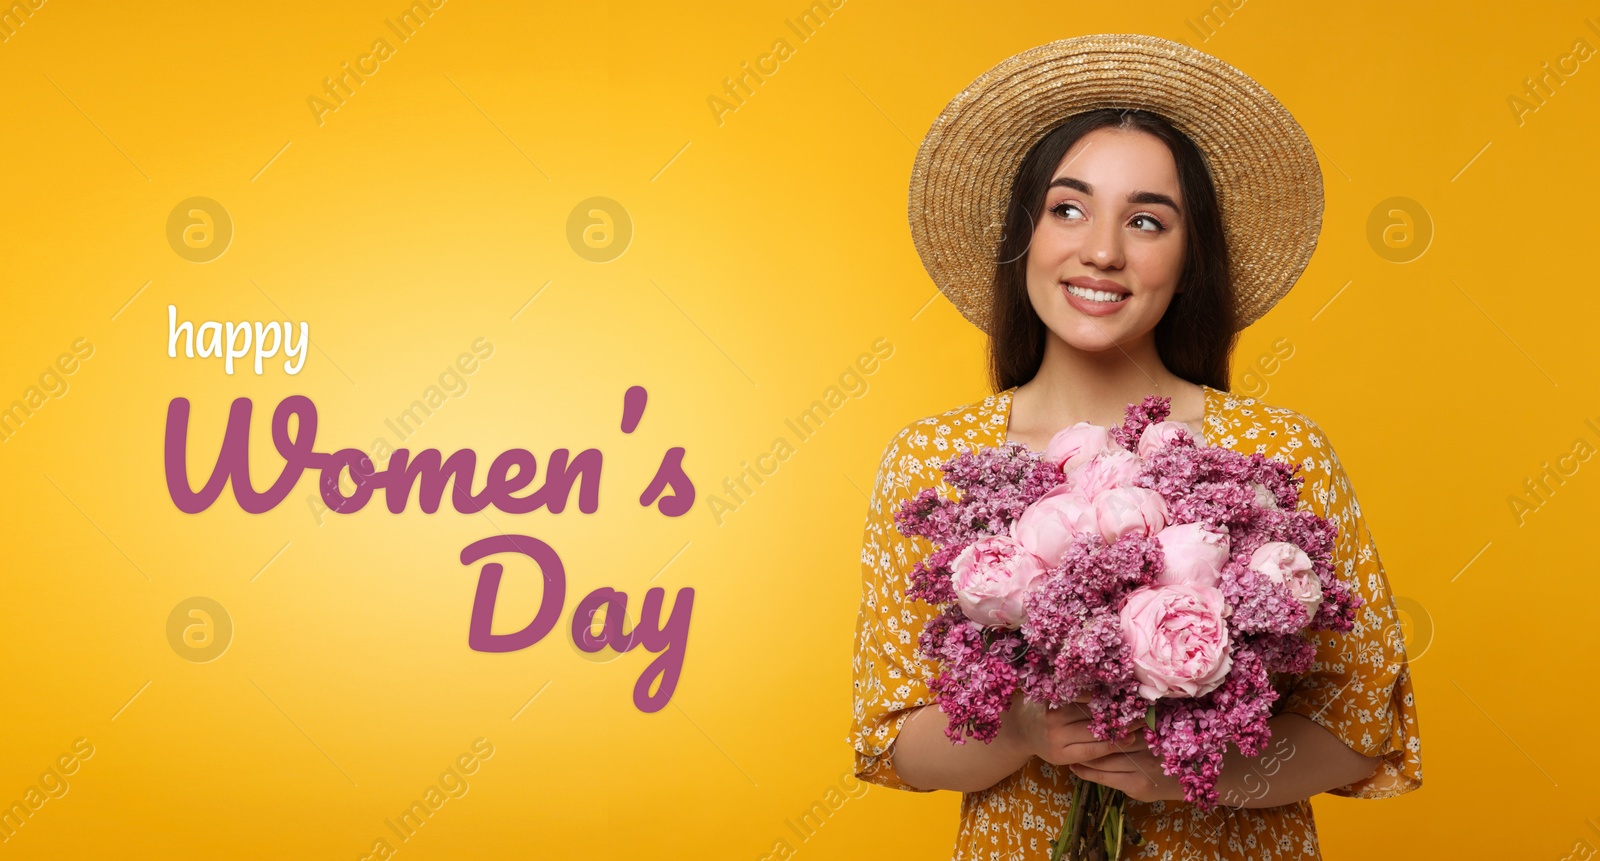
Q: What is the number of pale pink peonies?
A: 9